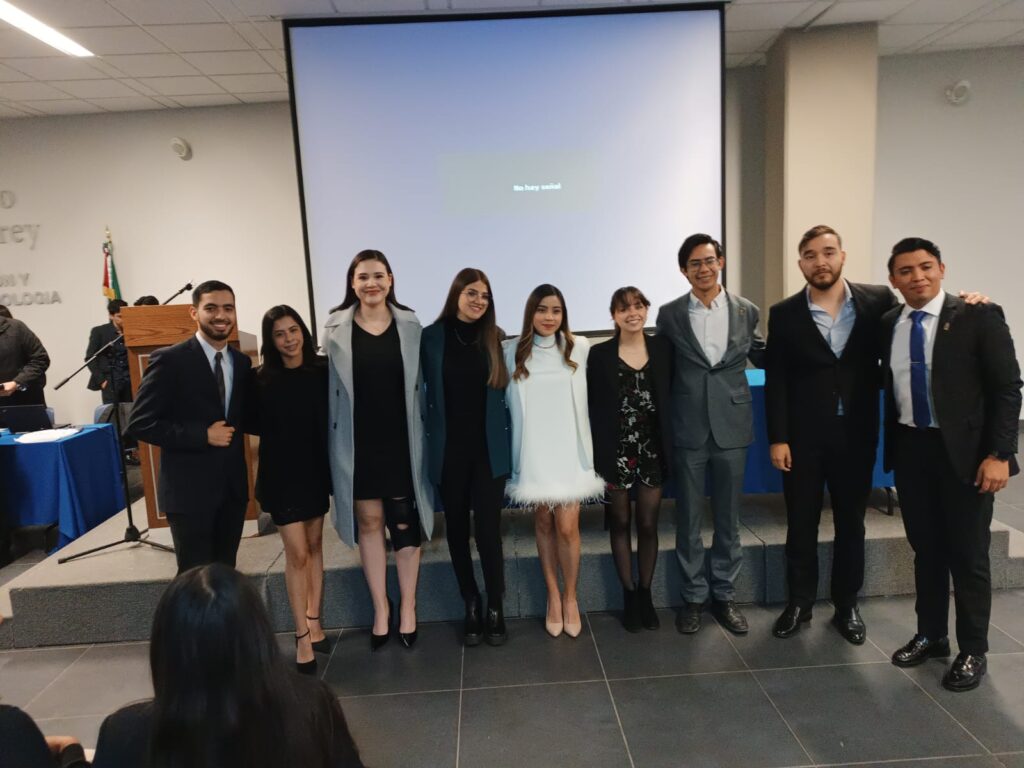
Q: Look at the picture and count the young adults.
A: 9